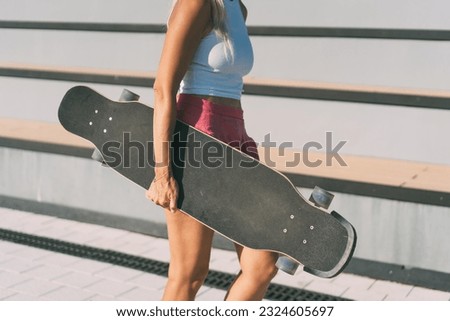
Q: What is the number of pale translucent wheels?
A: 4